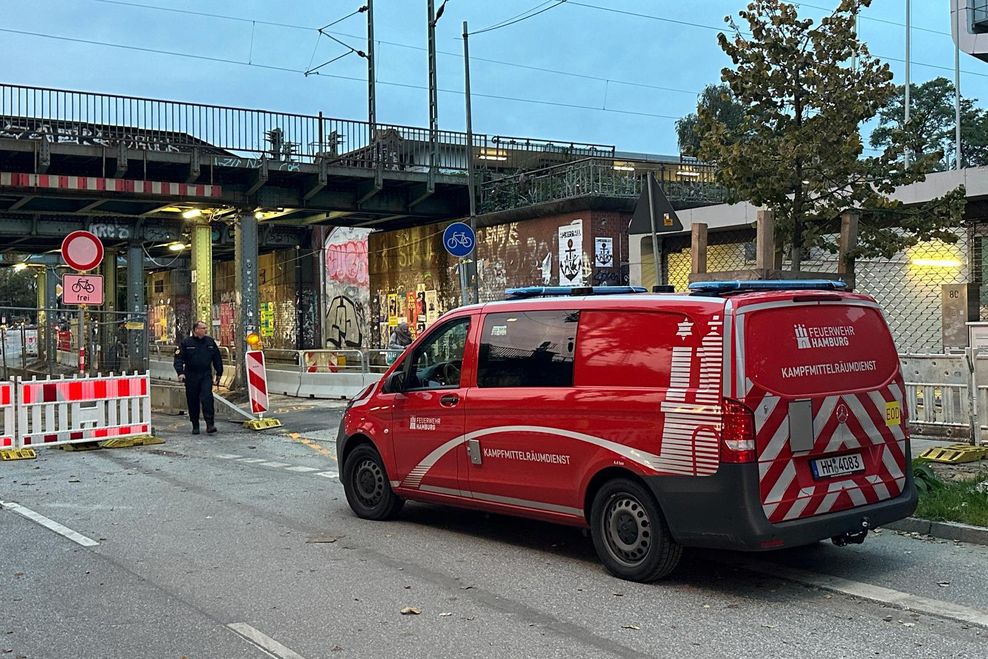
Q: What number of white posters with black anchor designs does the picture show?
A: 2